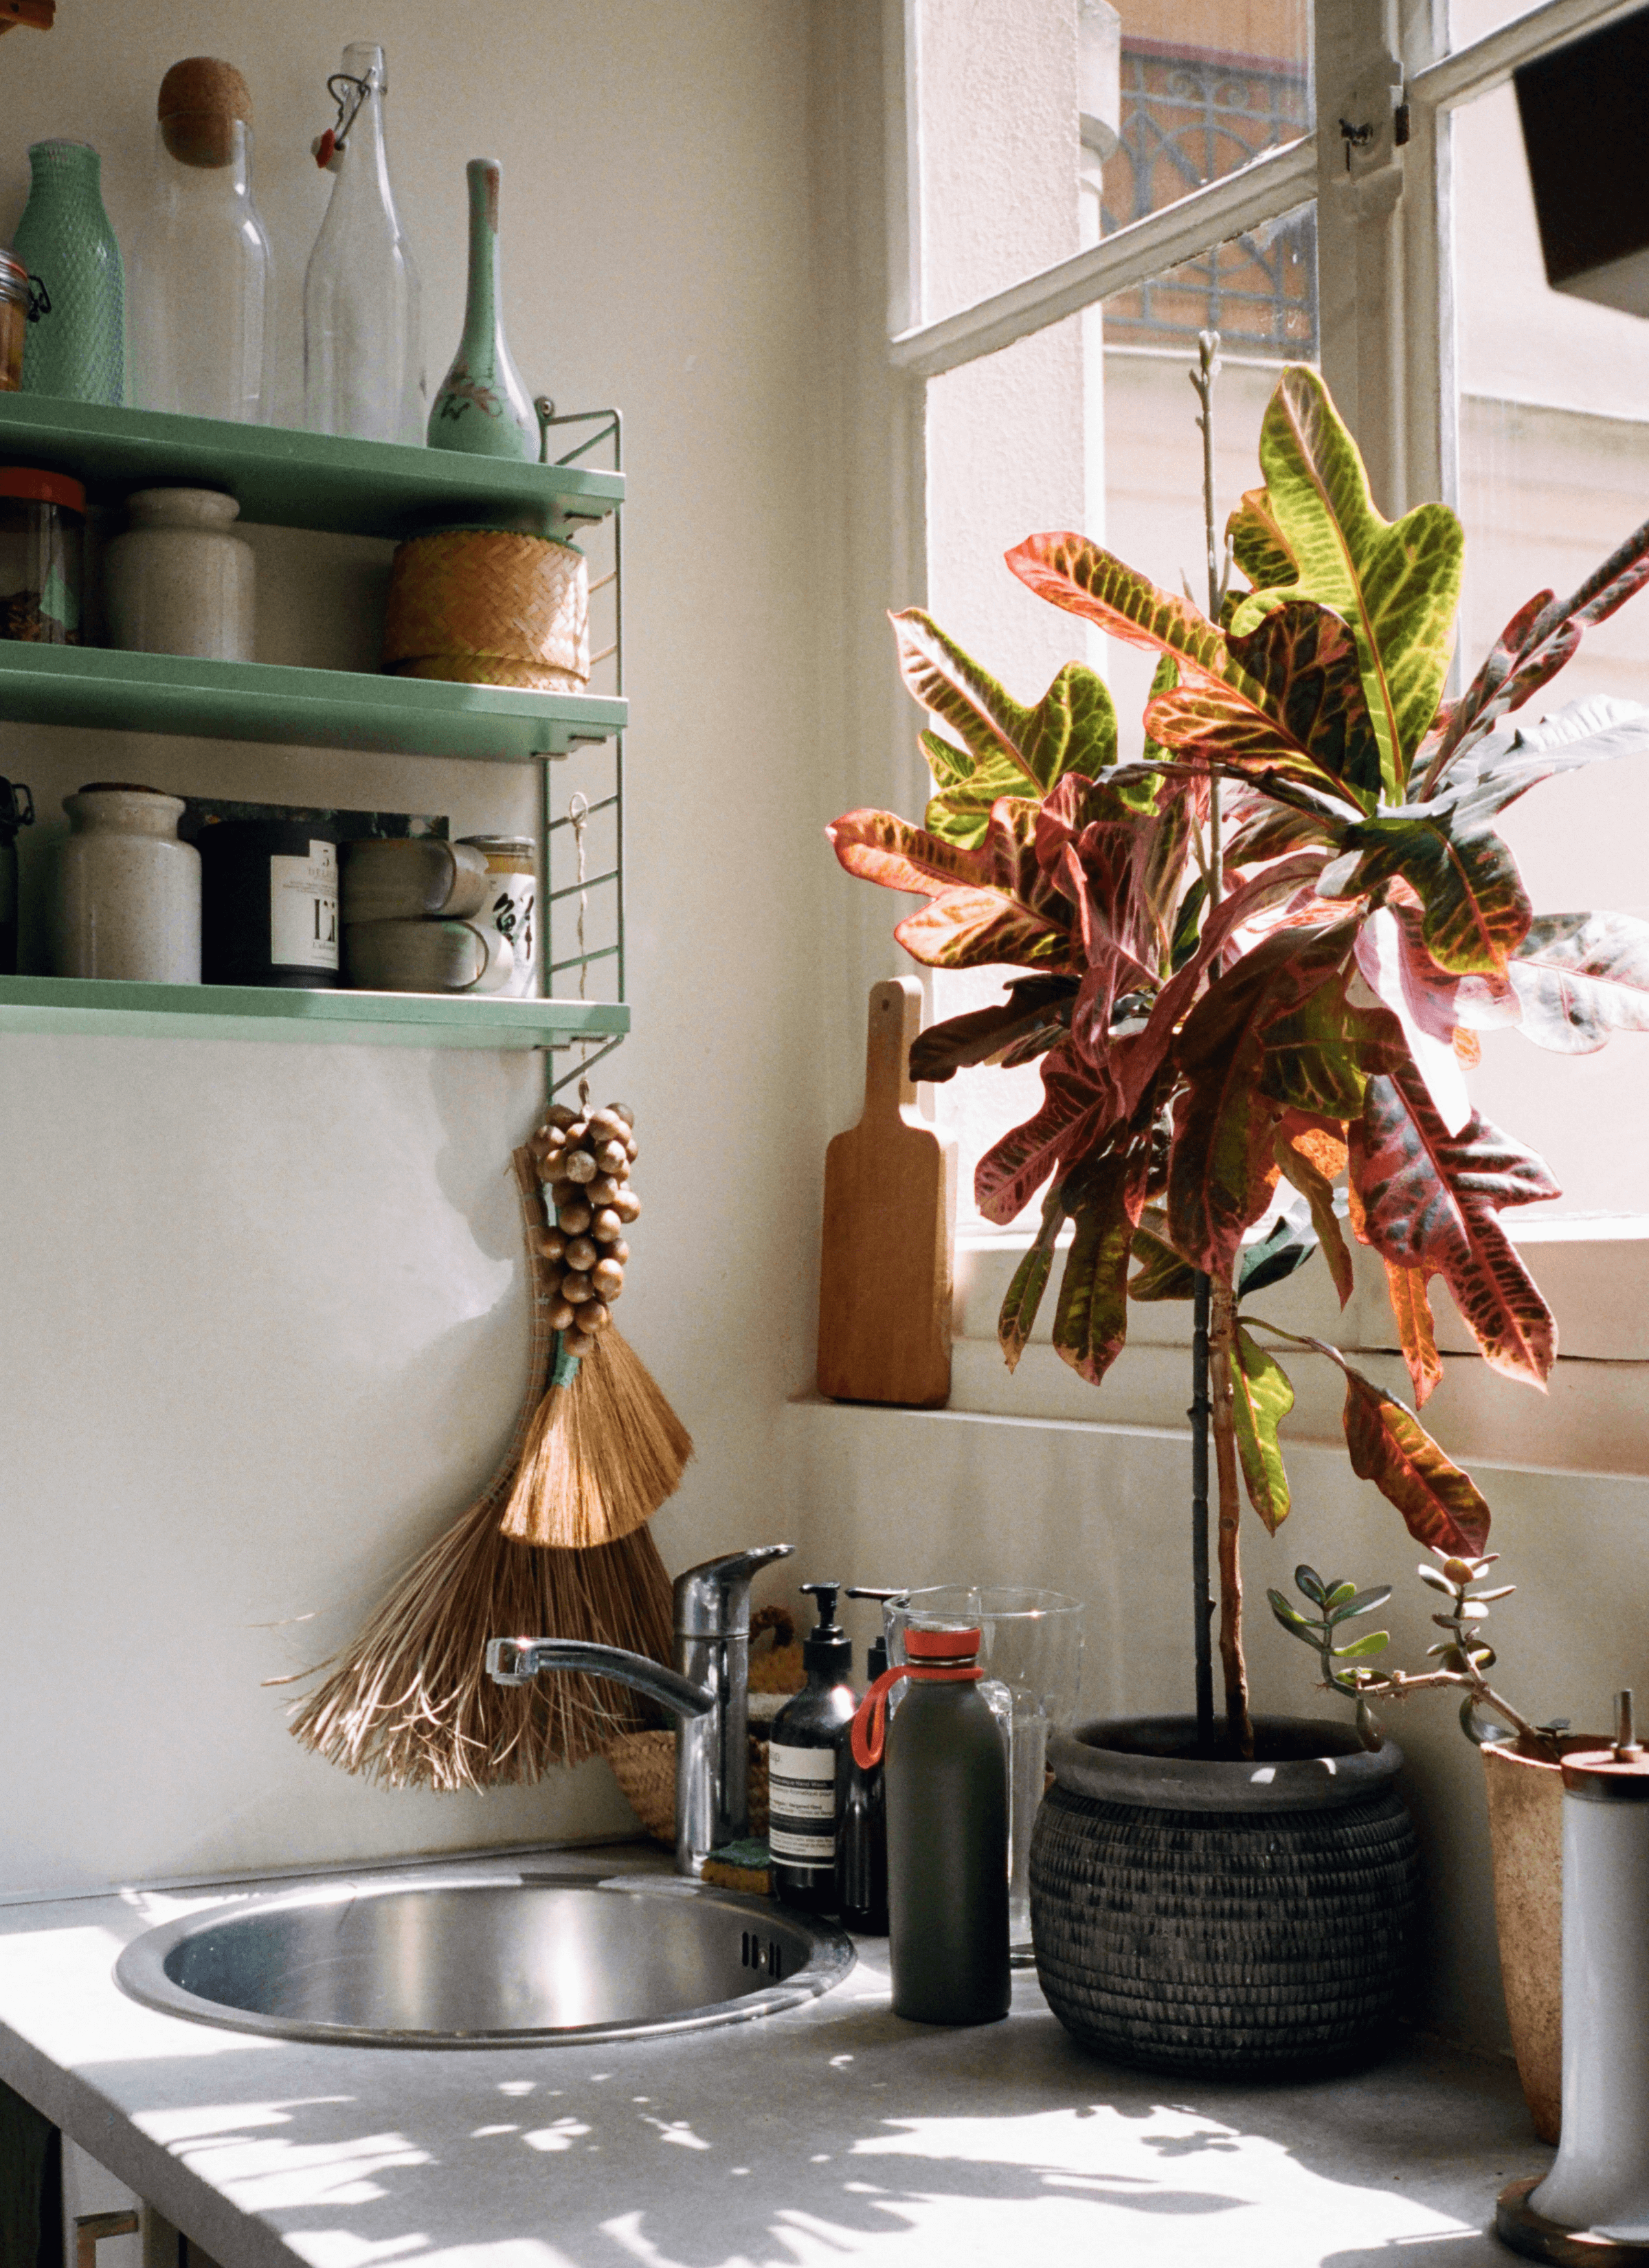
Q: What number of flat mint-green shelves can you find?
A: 3